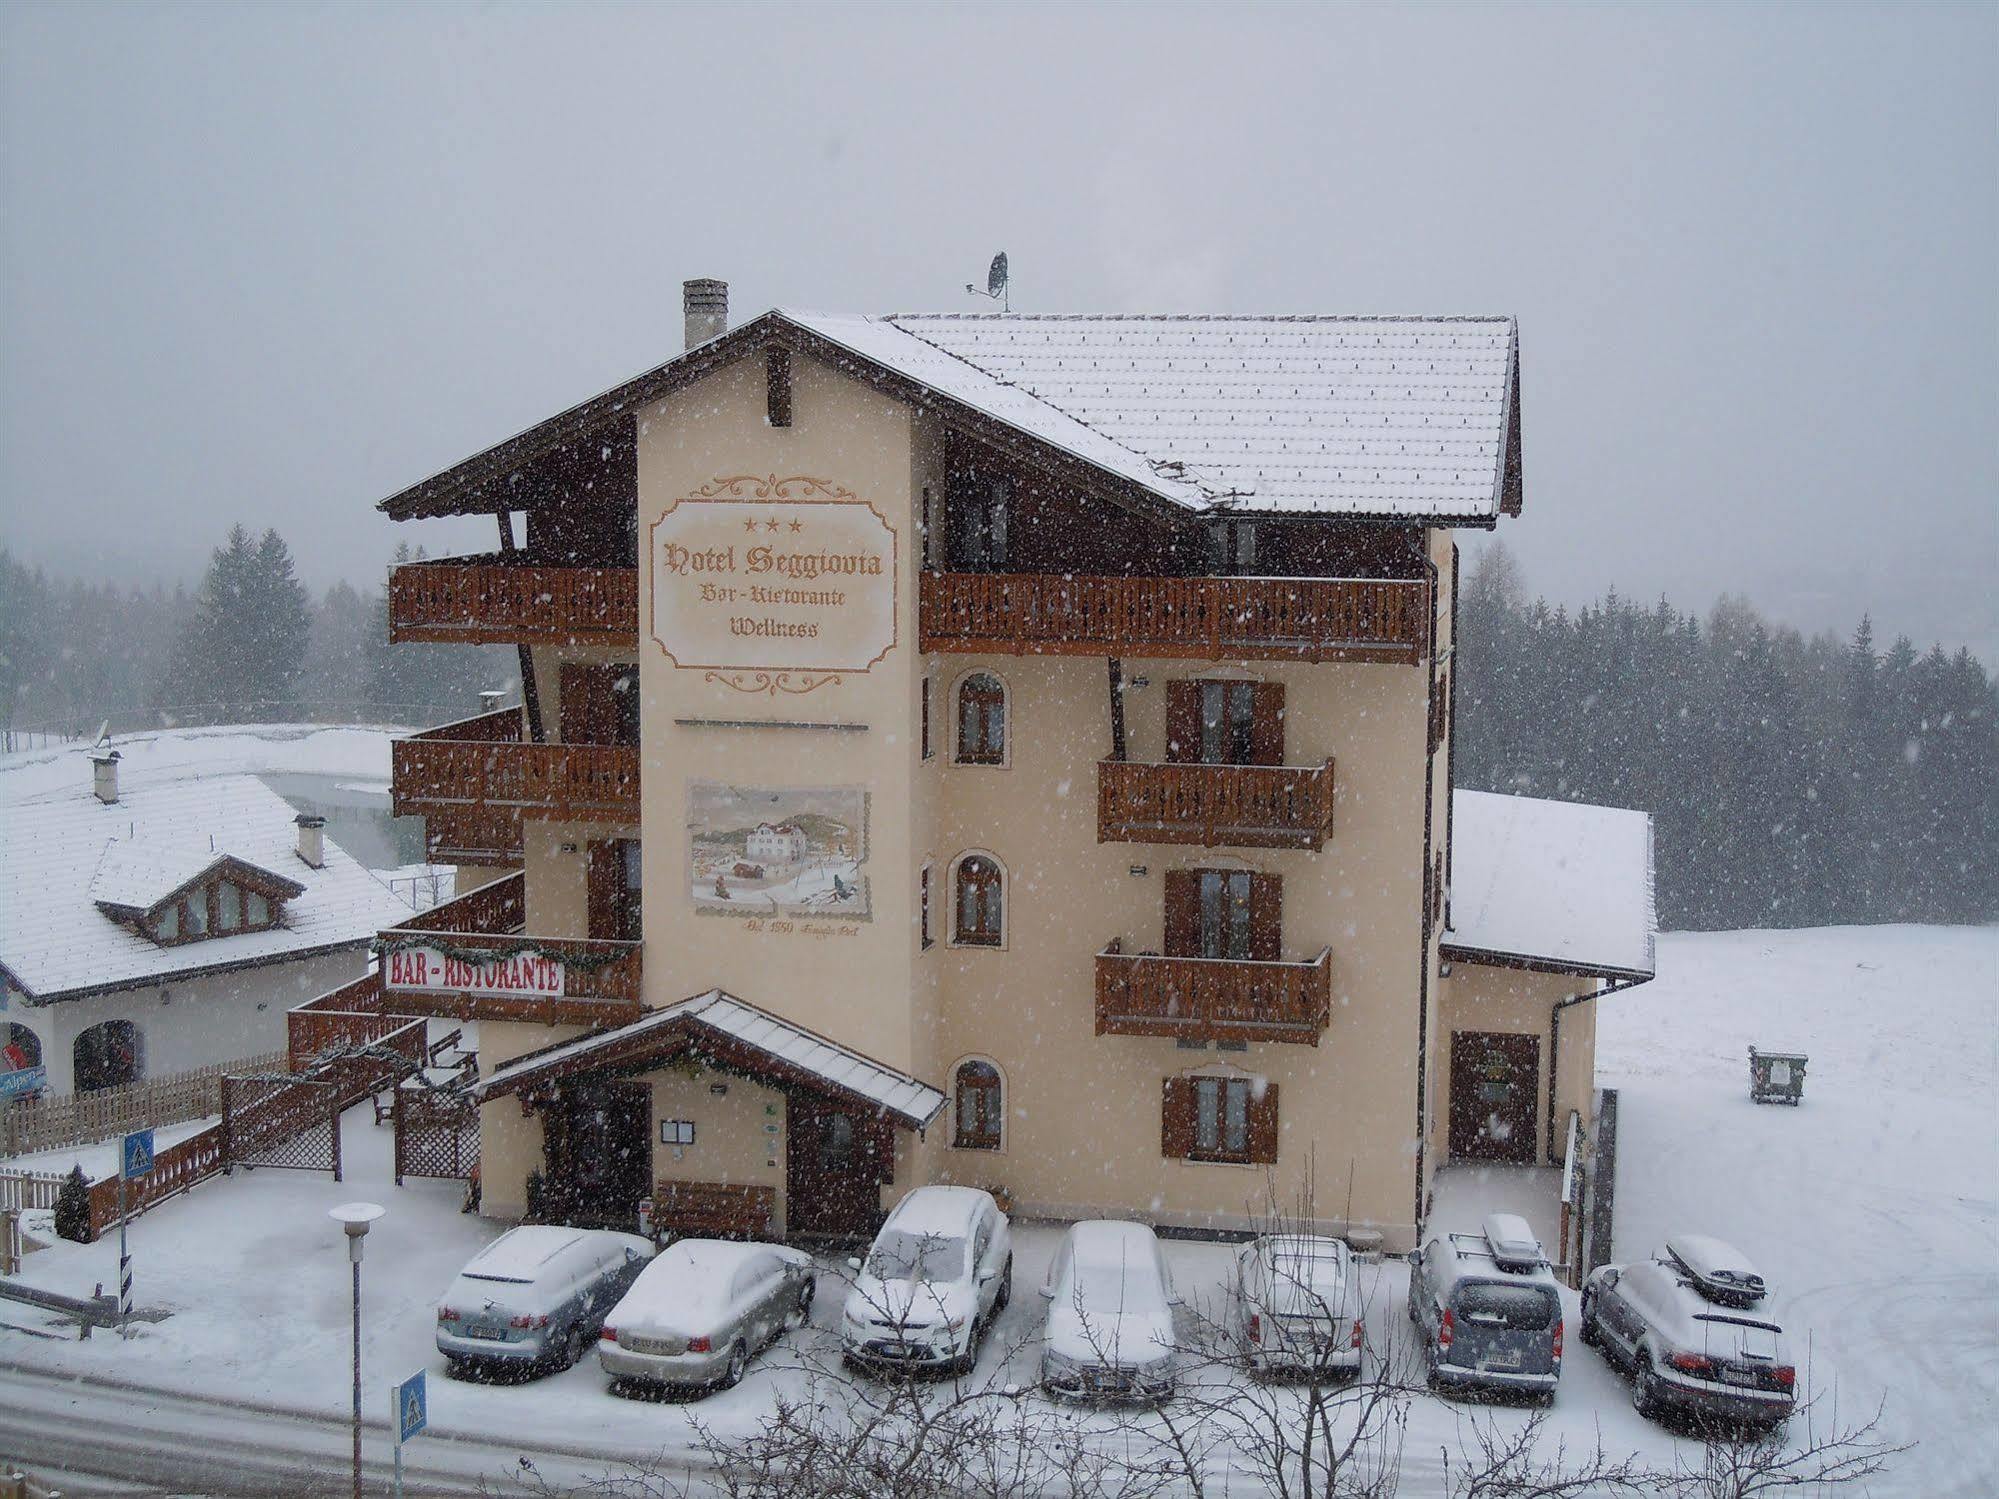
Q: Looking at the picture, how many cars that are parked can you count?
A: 7